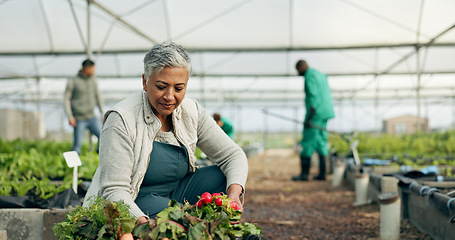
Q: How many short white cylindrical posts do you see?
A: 3